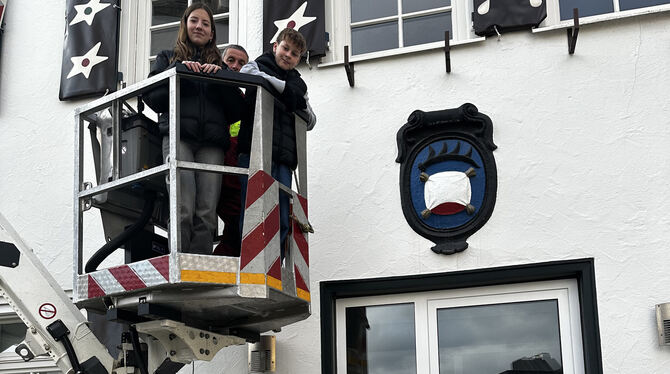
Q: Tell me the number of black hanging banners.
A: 3